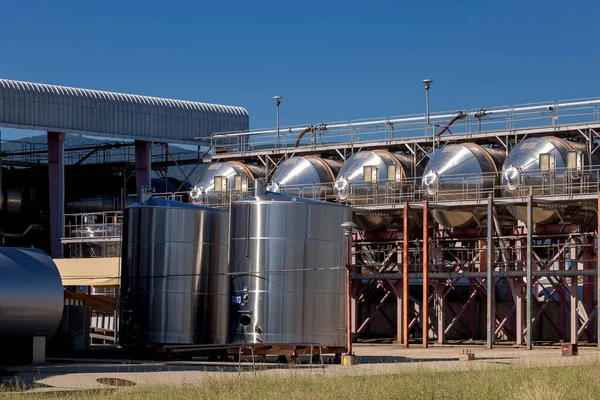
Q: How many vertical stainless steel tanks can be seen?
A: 2